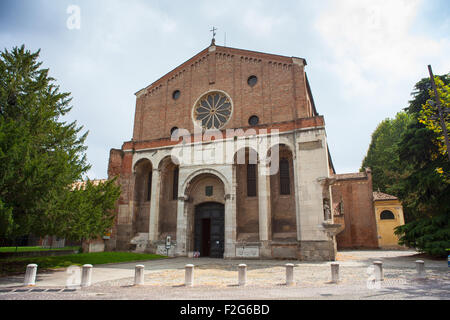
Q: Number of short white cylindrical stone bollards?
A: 9